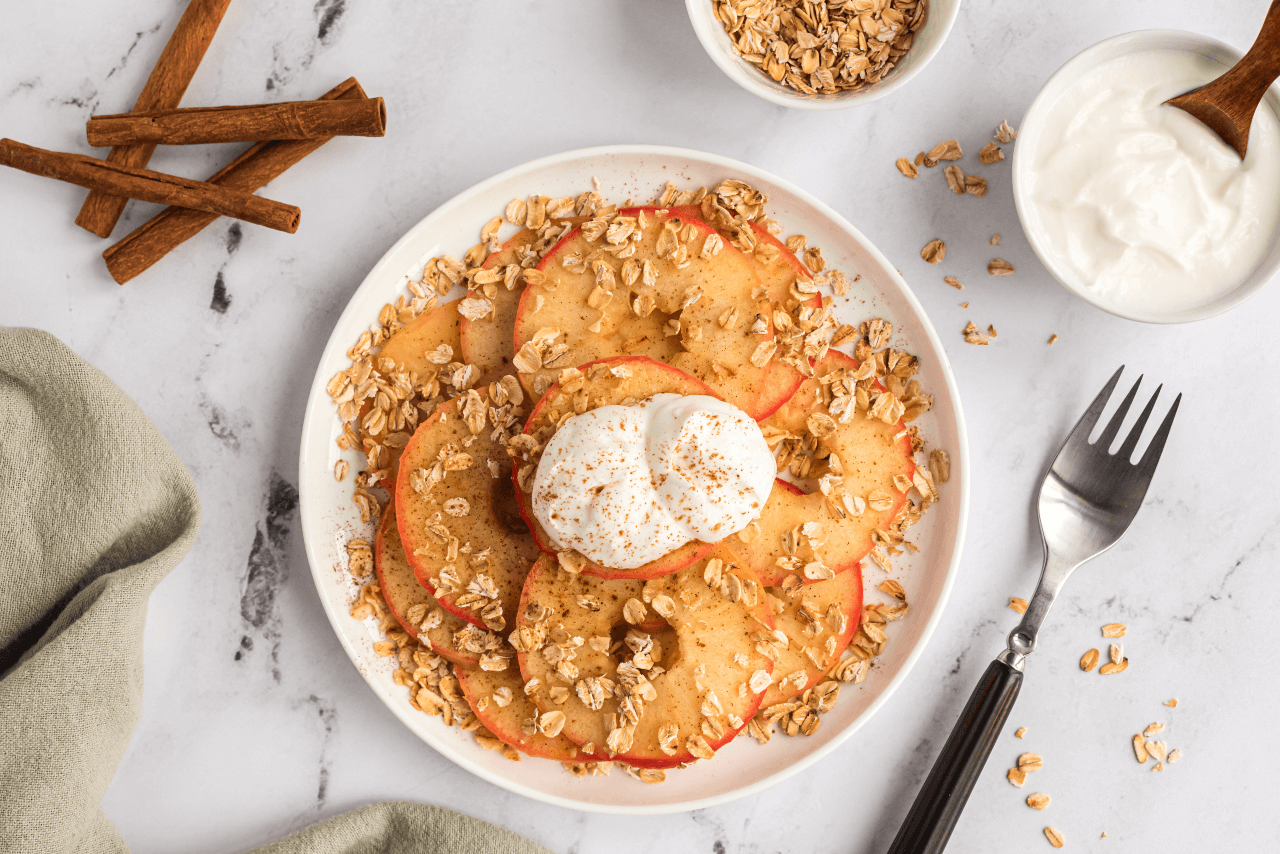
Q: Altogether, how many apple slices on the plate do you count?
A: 11